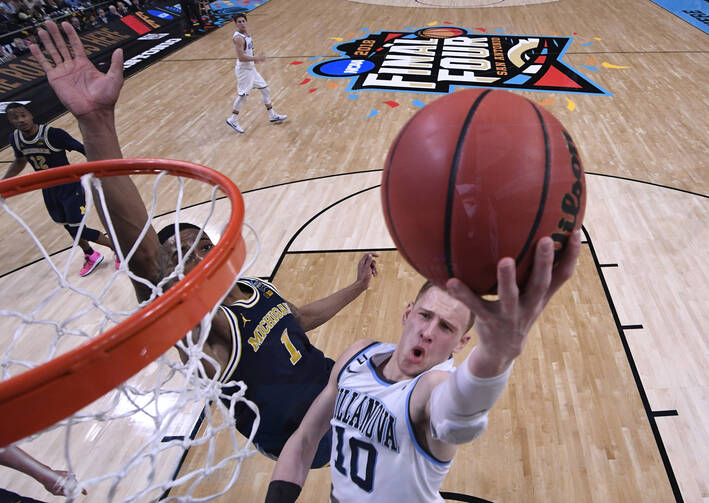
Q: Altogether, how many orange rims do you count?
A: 1